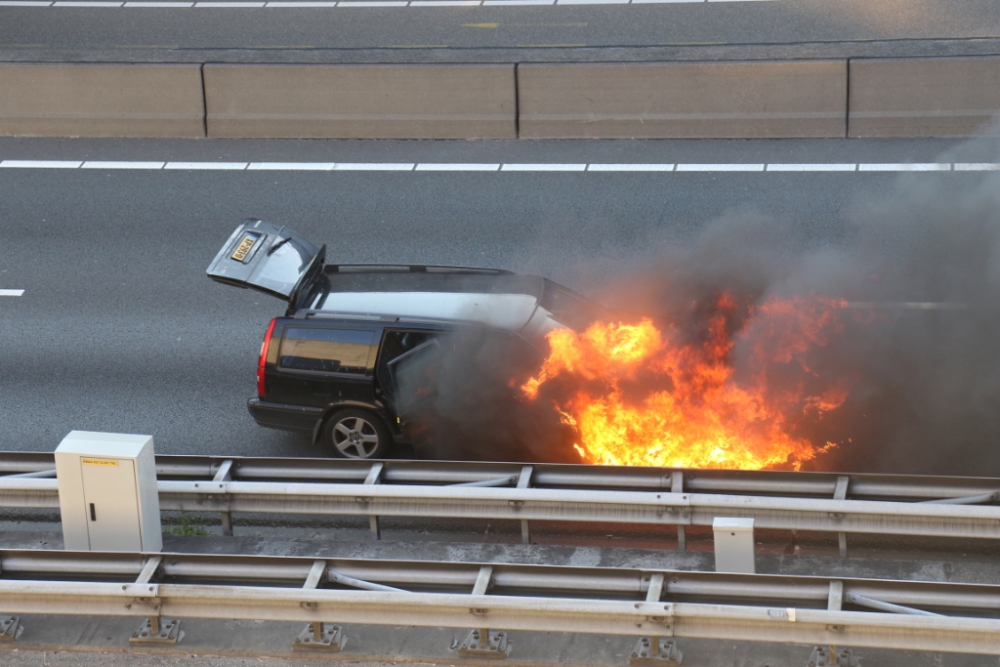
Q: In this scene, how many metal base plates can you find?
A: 6